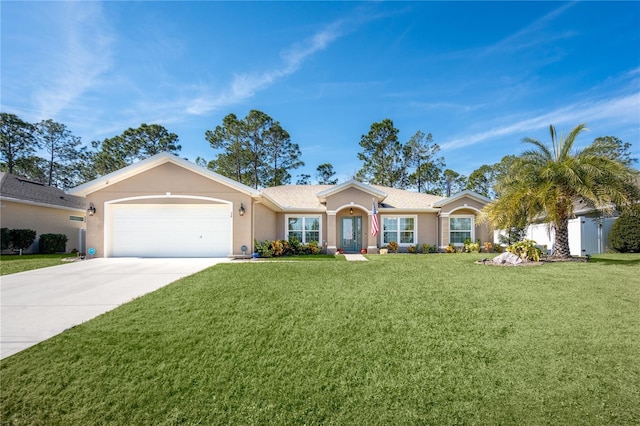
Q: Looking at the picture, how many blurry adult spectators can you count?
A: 0